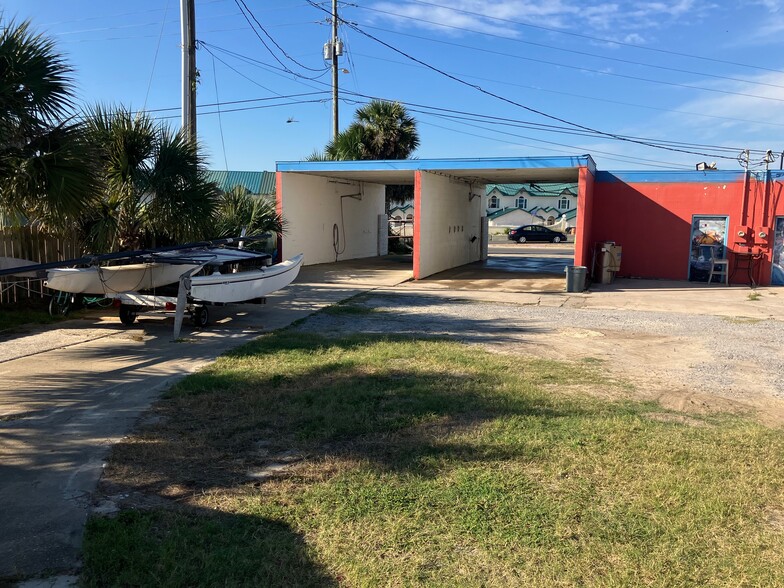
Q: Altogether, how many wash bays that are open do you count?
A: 2